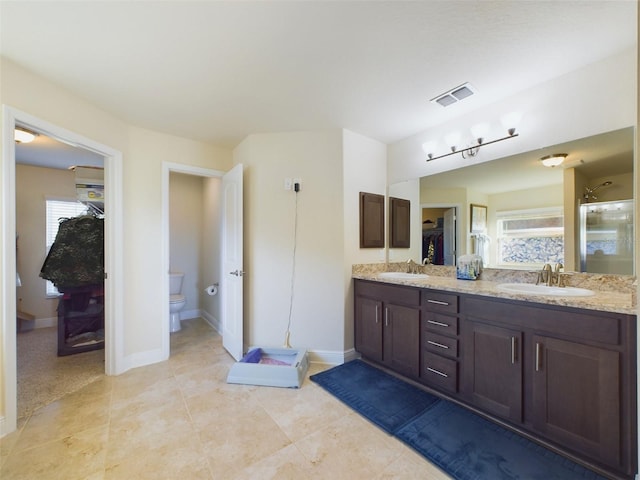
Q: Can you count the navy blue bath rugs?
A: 2